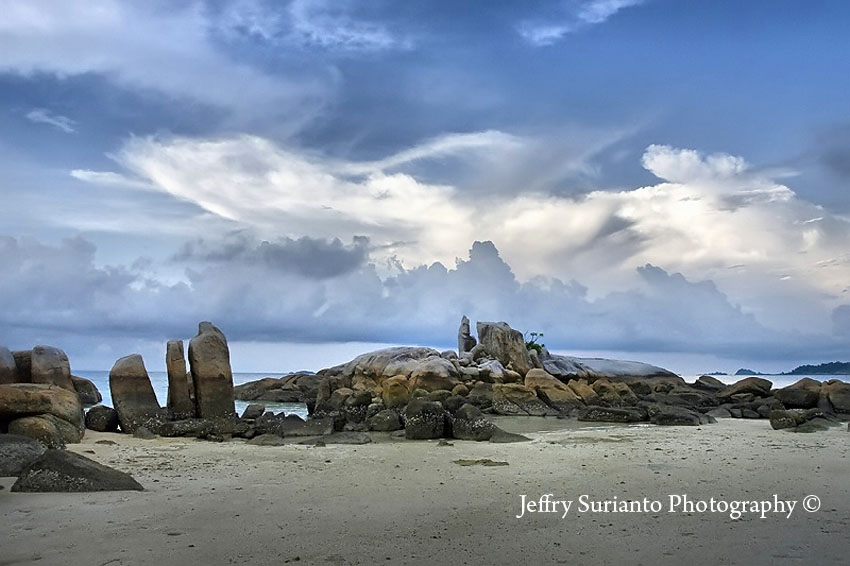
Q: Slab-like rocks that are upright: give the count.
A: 3